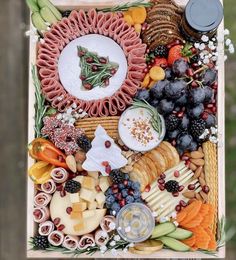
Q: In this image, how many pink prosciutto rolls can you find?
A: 10